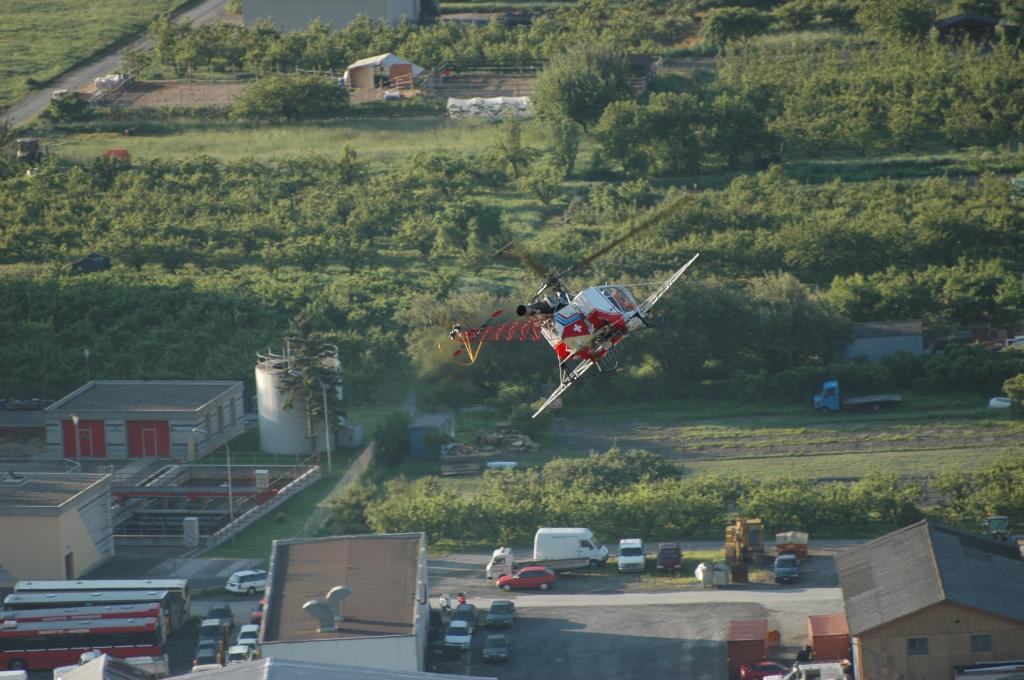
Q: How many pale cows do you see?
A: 0